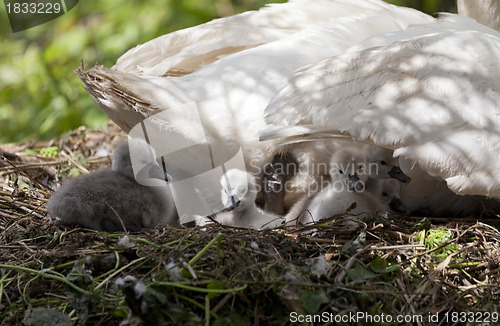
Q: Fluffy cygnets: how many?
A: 5